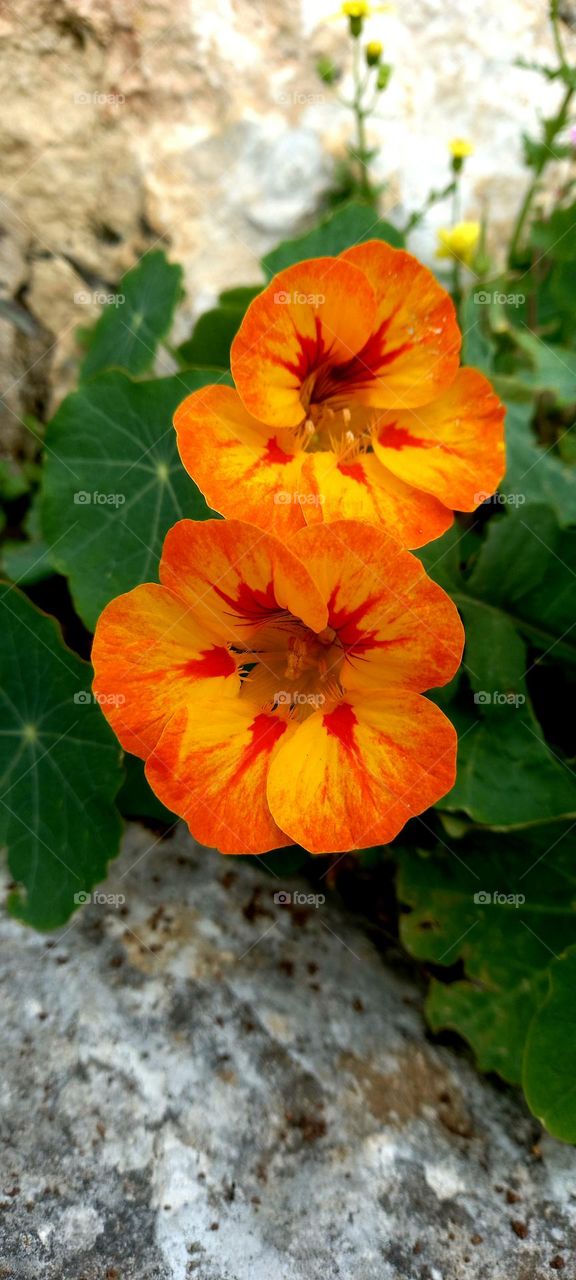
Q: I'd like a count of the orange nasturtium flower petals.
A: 10